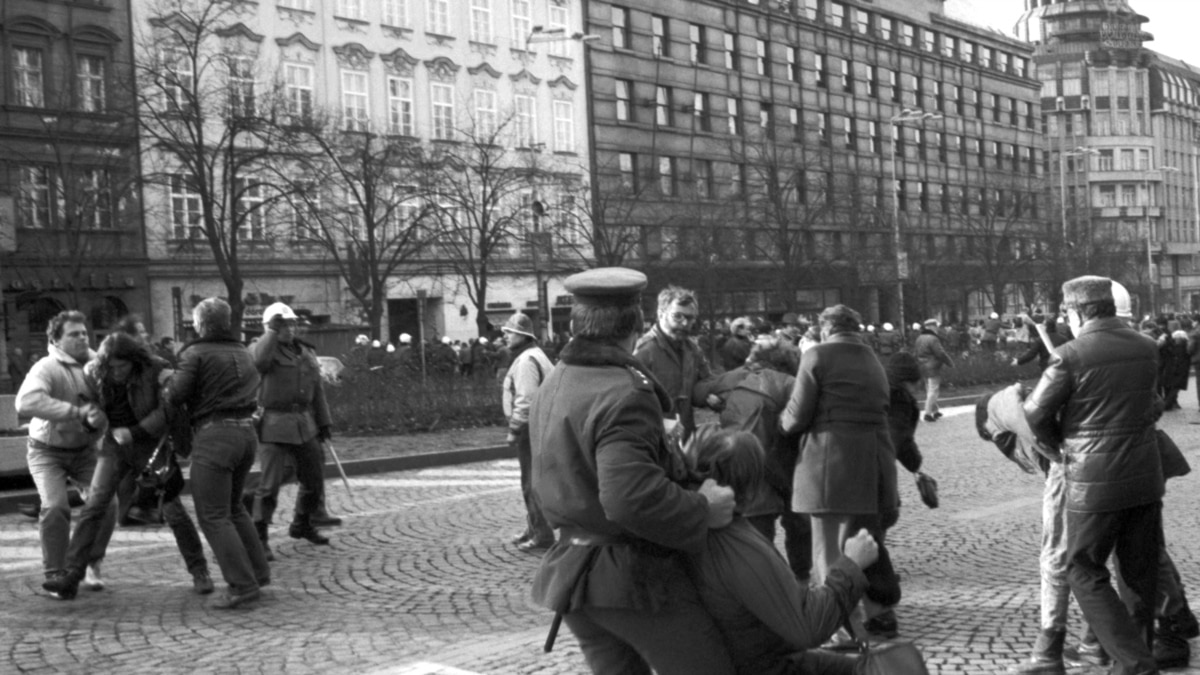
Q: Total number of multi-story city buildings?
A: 4